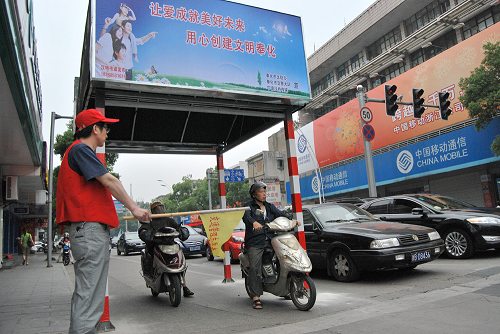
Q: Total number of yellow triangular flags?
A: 1